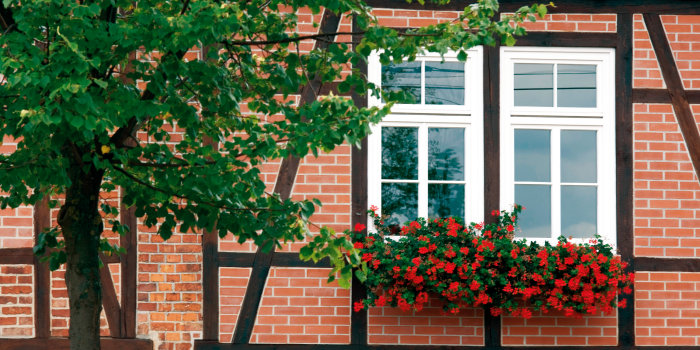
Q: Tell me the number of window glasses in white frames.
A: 12